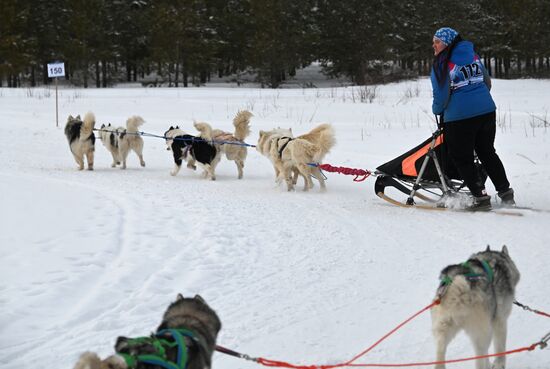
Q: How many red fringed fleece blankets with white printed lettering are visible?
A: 0